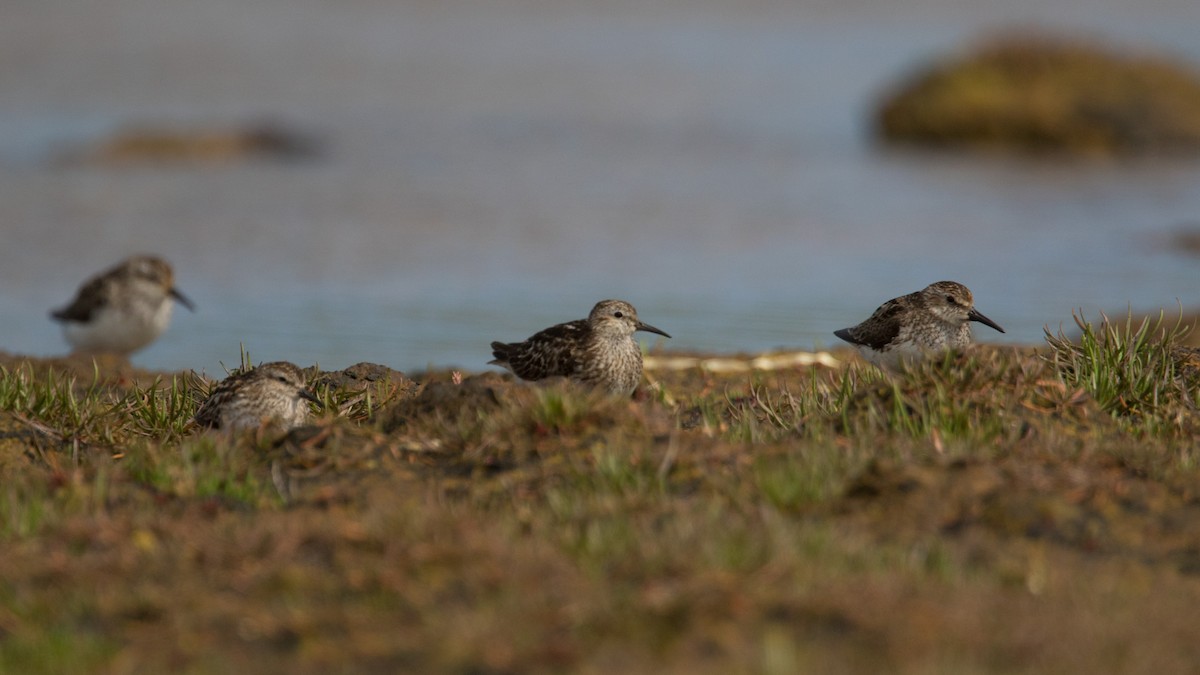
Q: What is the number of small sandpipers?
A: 4